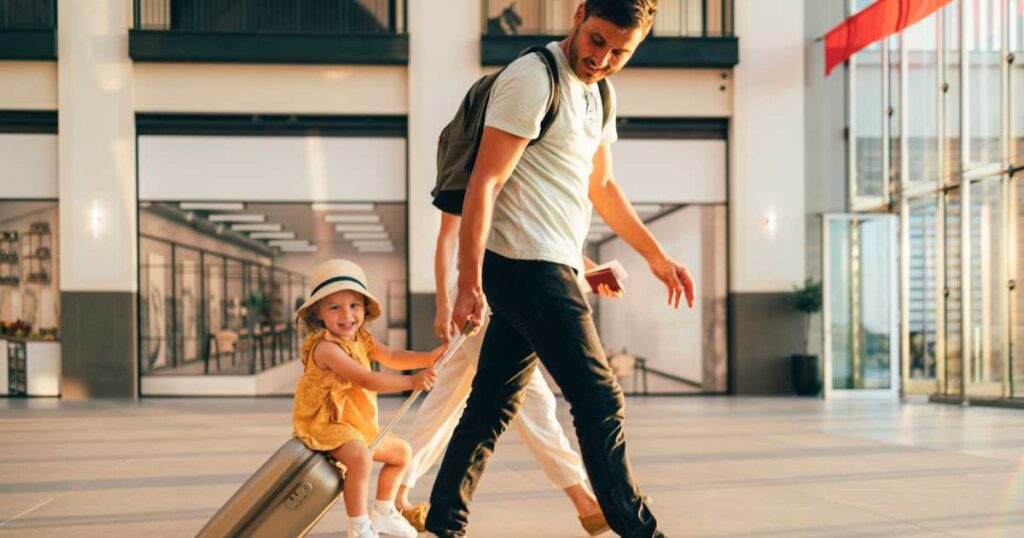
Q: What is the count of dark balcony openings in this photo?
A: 3